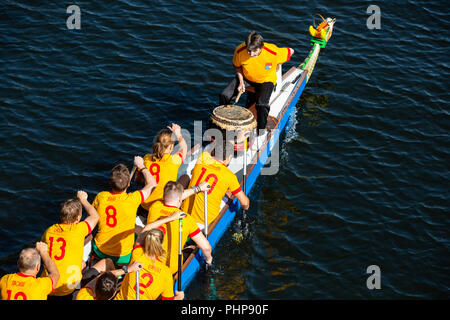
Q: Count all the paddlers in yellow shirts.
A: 8